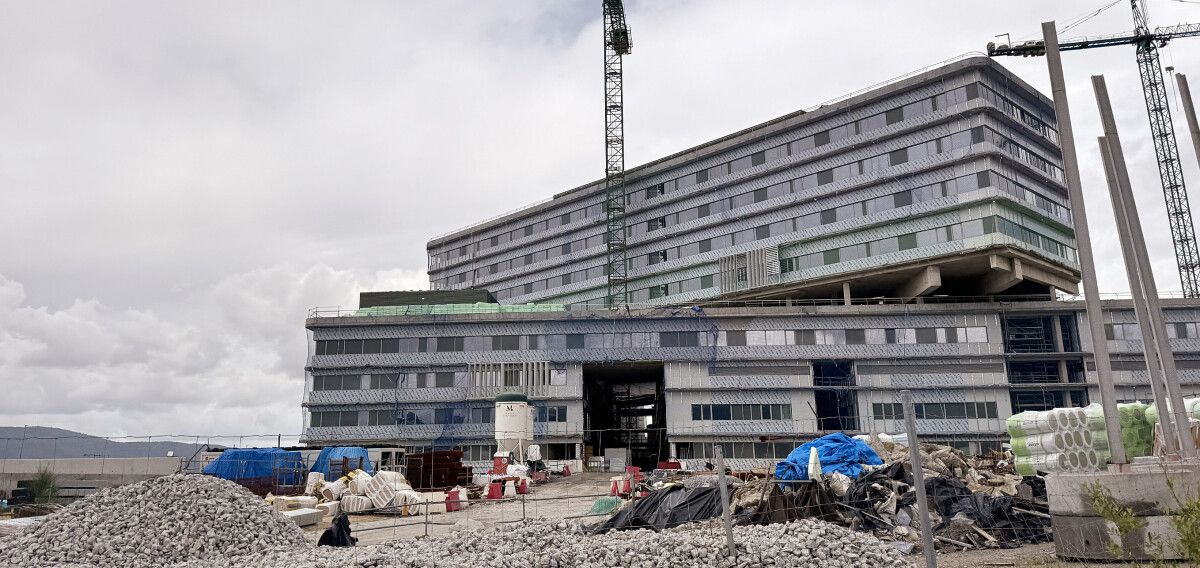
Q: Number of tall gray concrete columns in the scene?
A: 4